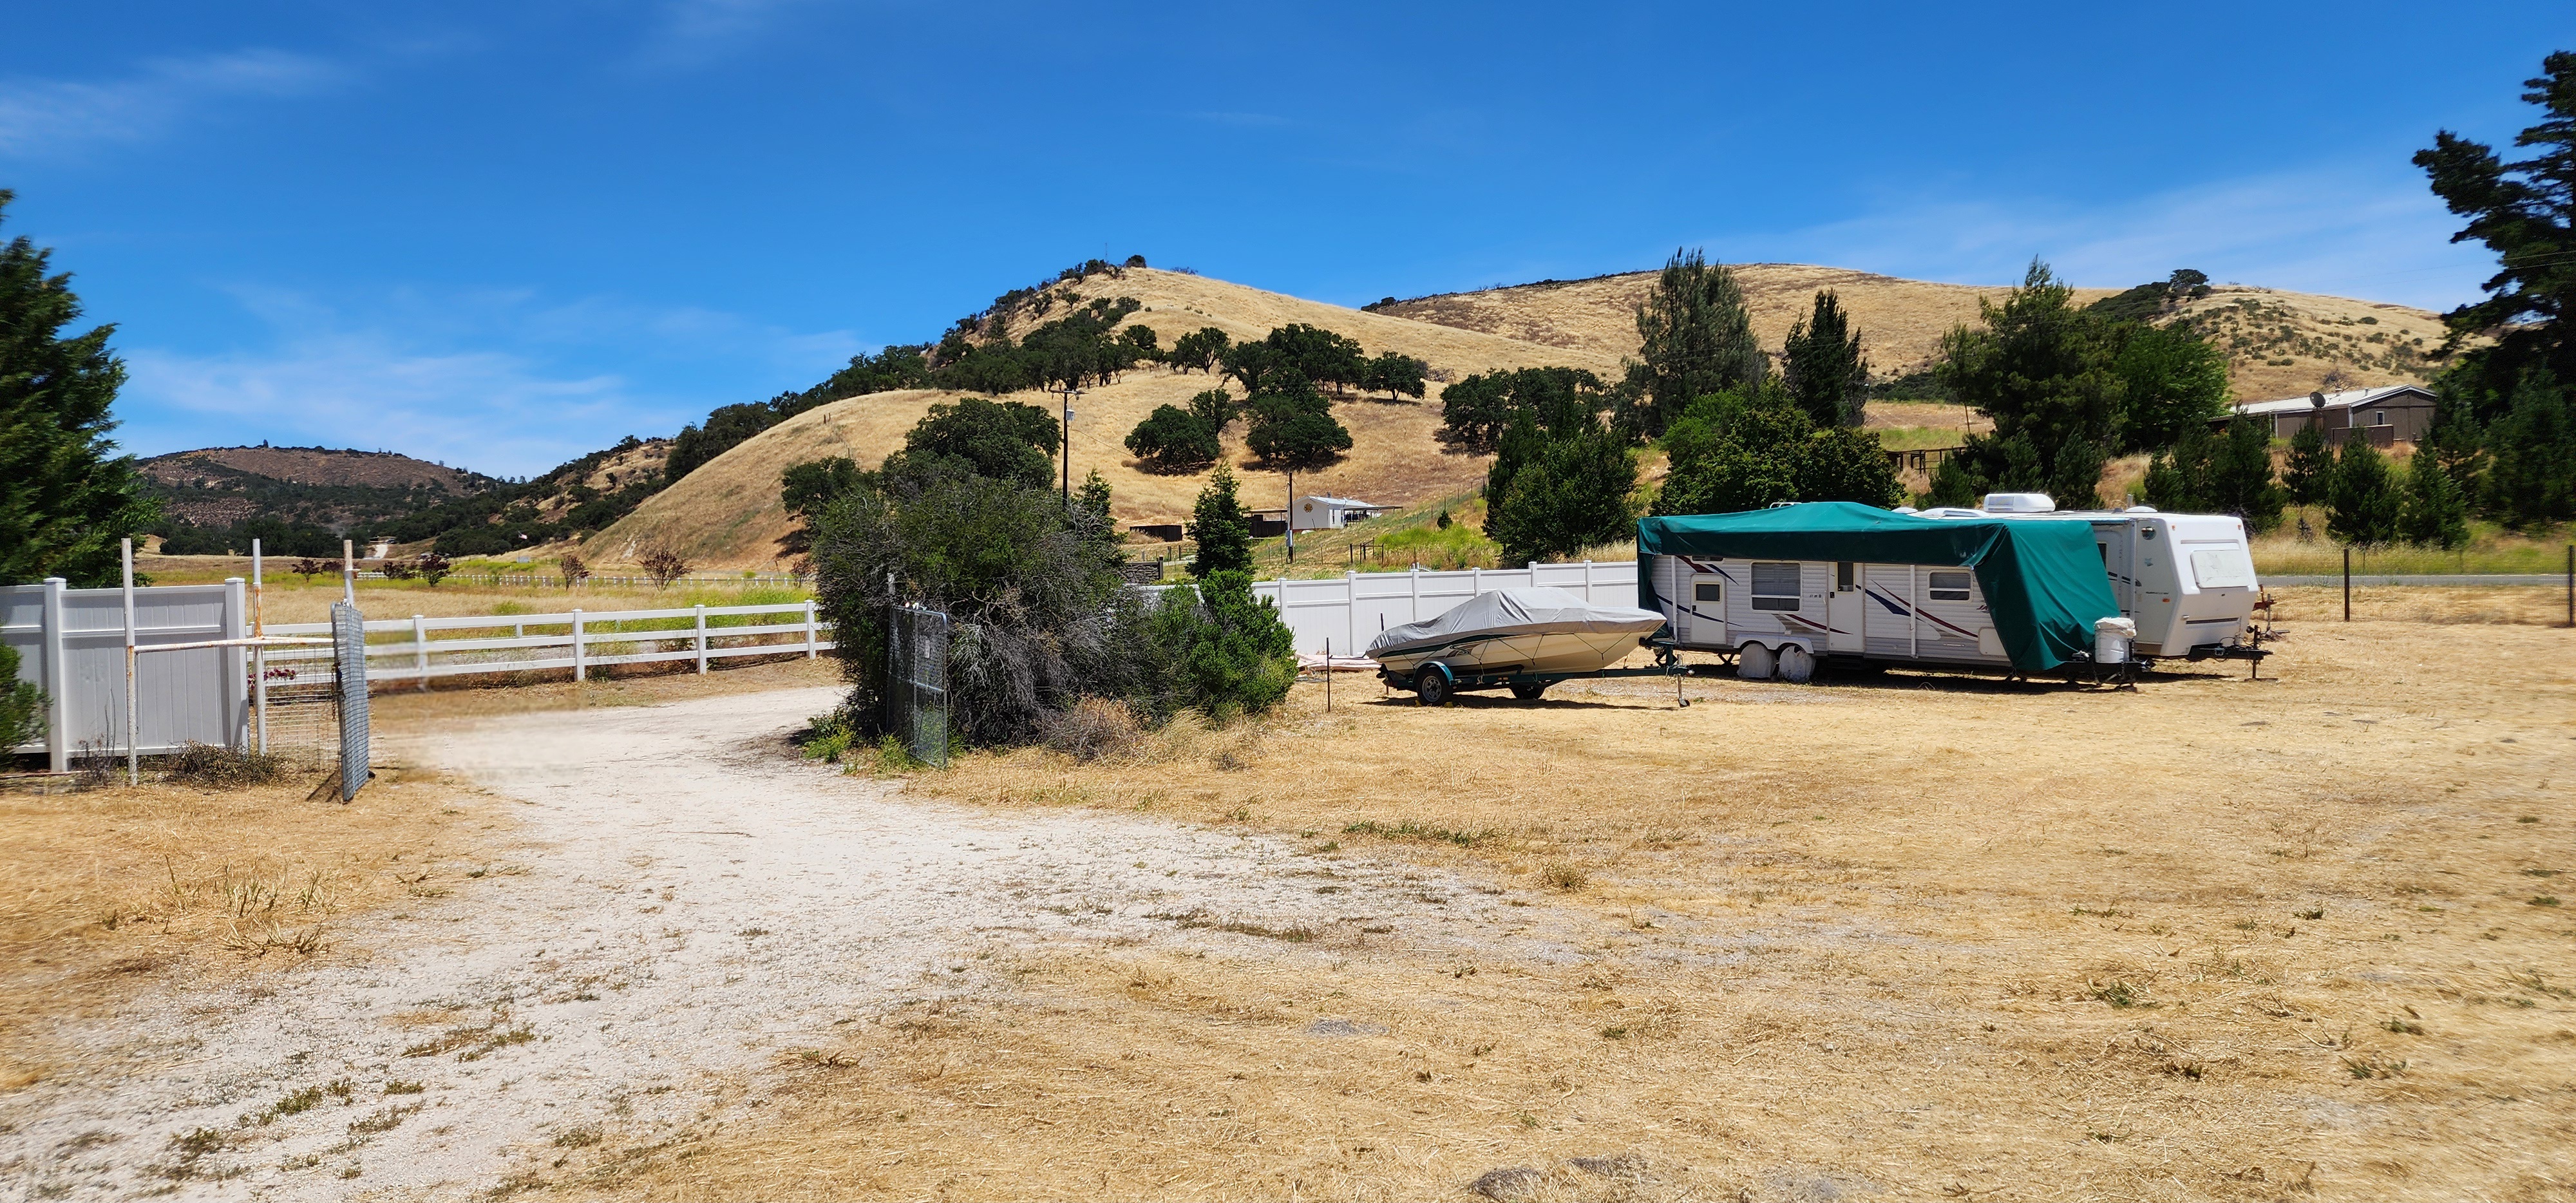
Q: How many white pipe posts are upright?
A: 3